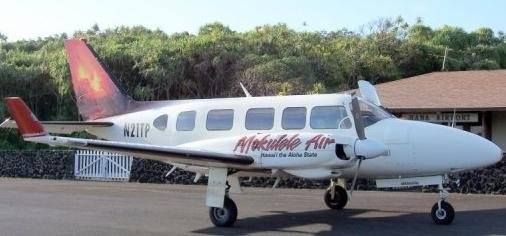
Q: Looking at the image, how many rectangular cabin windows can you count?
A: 5